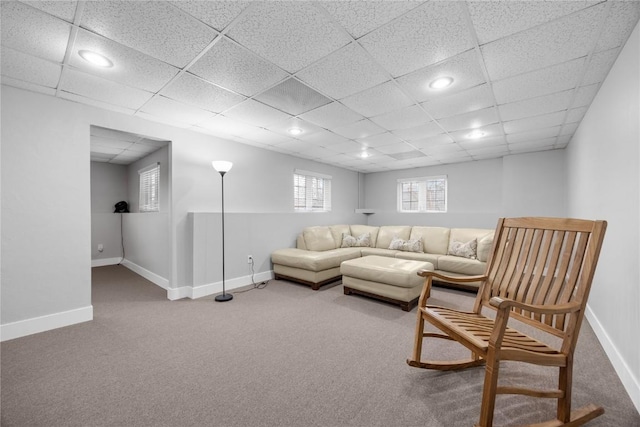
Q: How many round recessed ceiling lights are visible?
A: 5